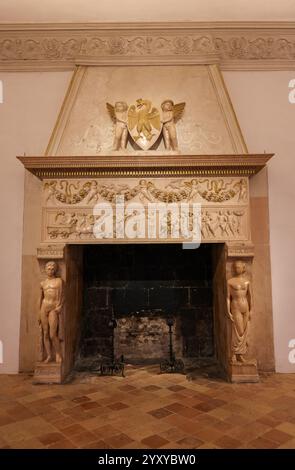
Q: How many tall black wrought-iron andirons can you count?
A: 2